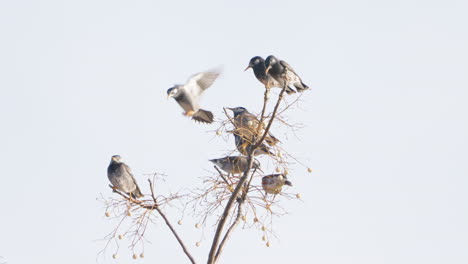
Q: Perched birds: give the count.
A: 7